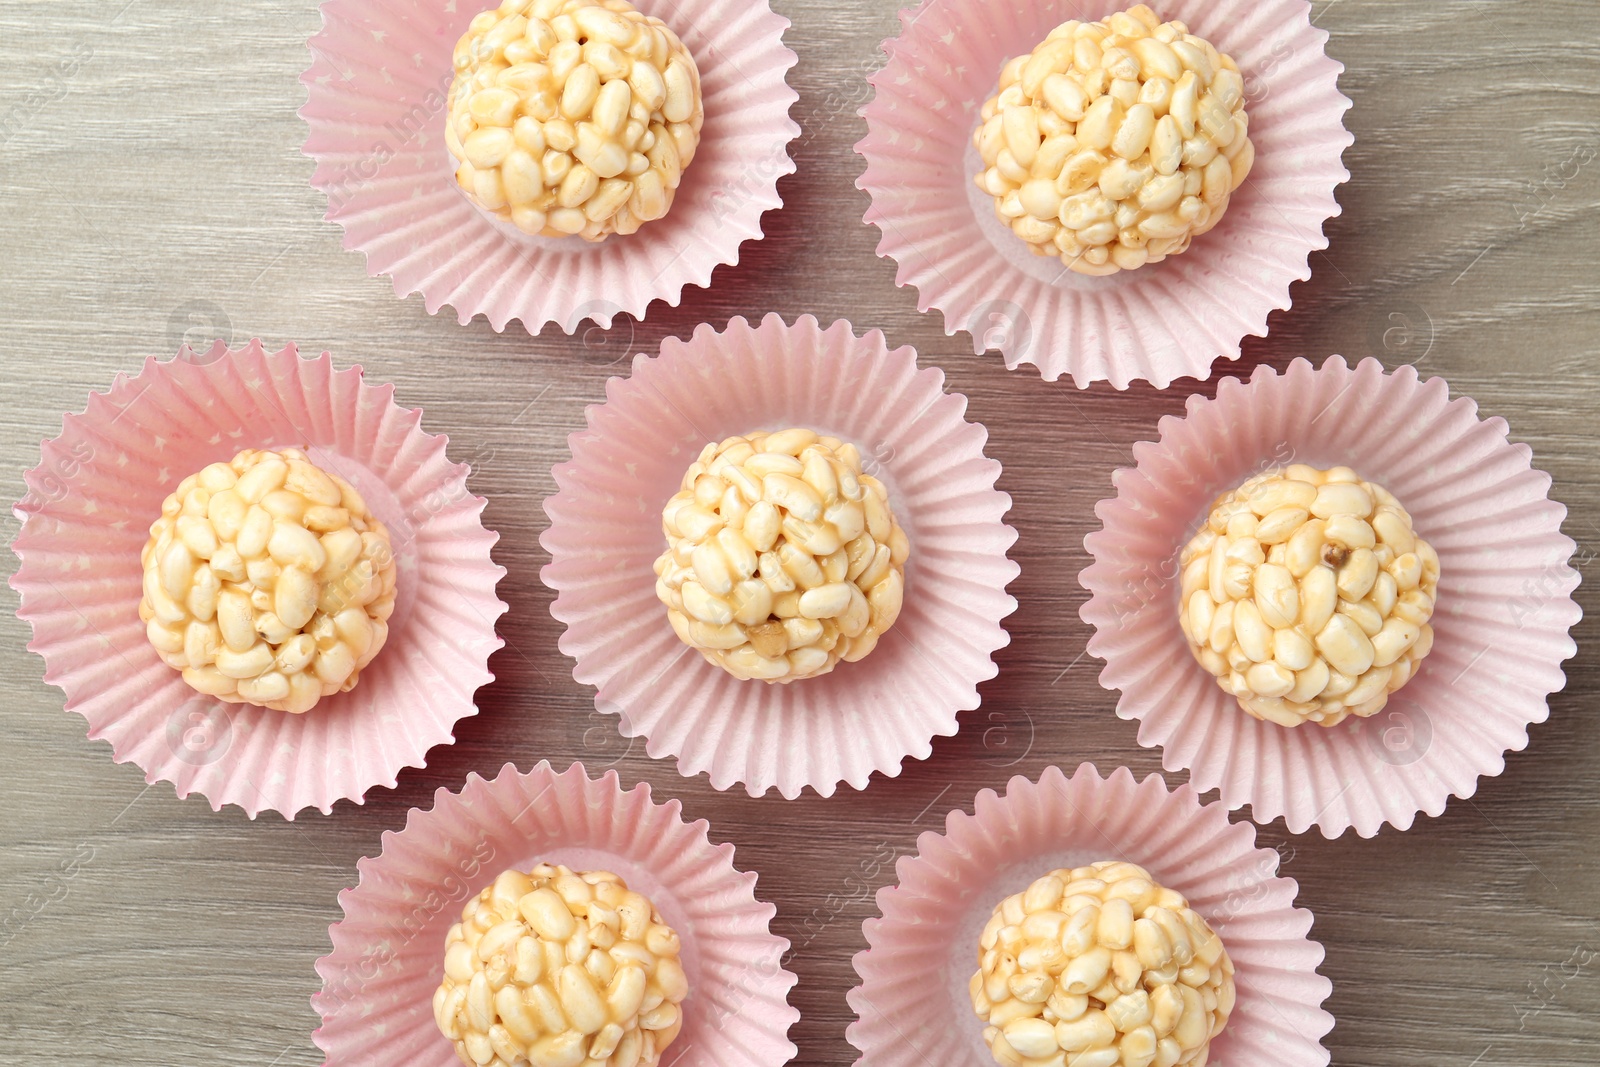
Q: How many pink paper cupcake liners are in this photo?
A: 7